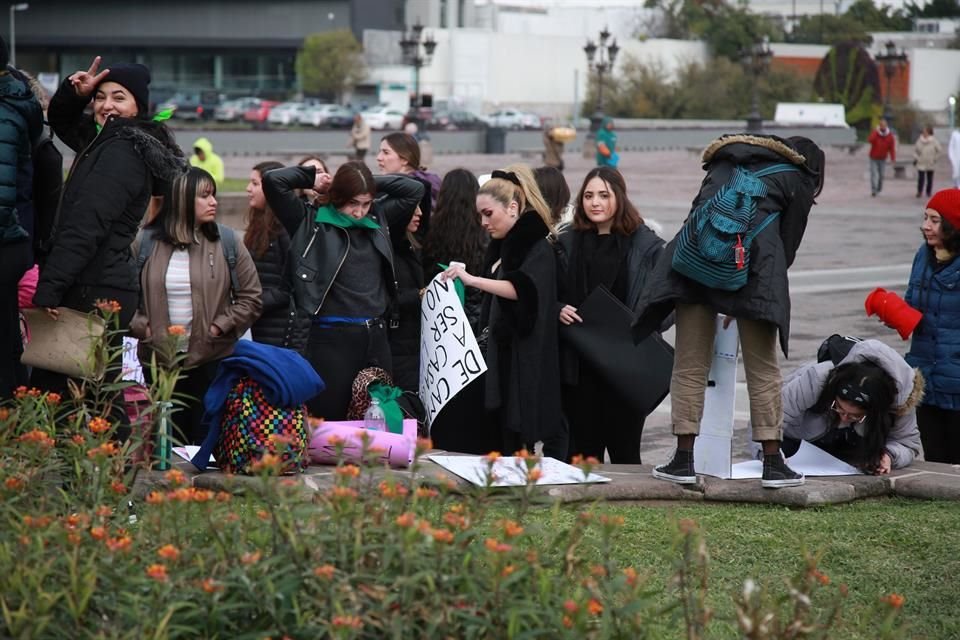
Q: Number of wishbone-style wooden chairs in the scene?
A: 0